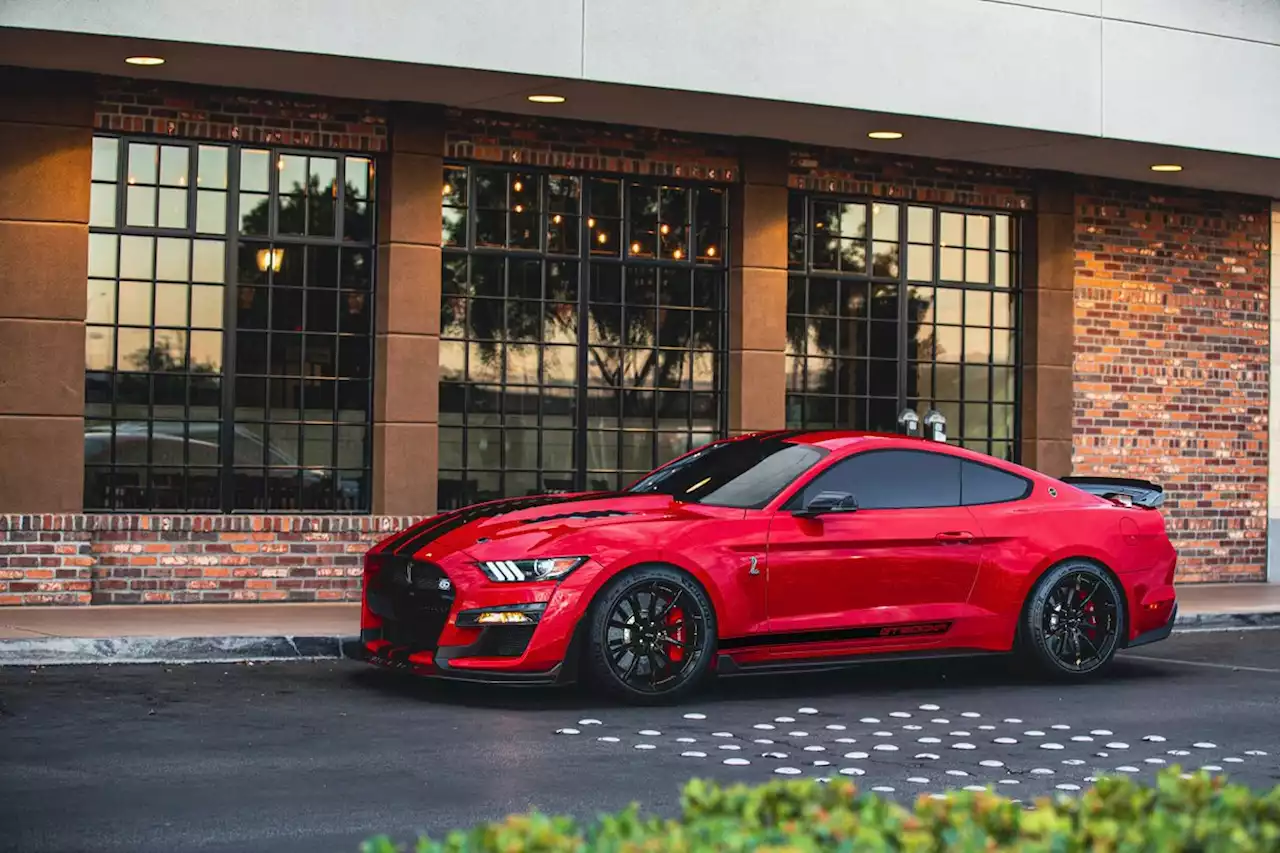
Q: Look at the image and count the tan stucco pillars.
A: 4